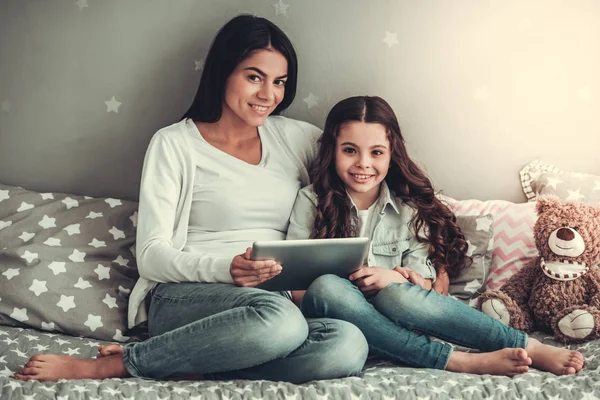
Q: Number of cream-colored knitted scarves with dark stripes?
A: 1